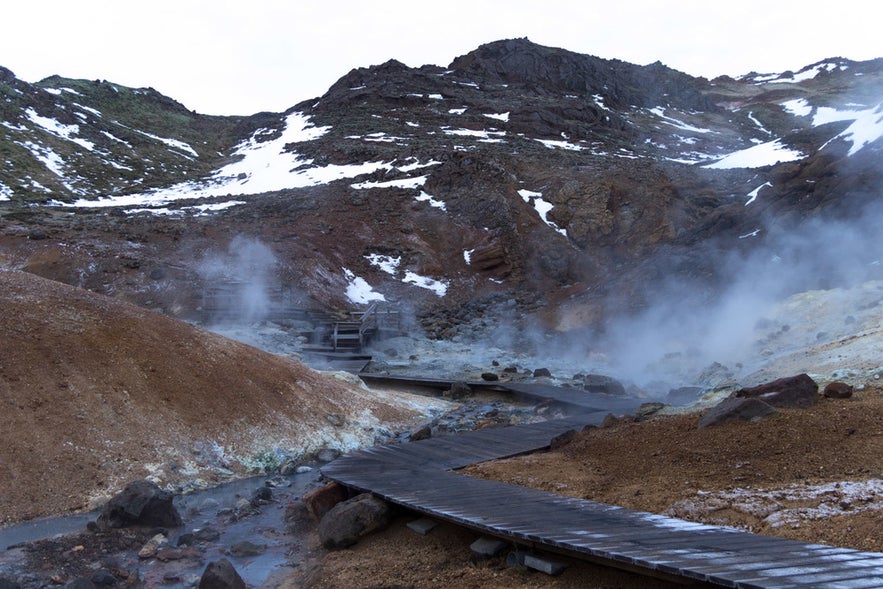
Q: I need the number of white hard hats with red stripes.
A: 0